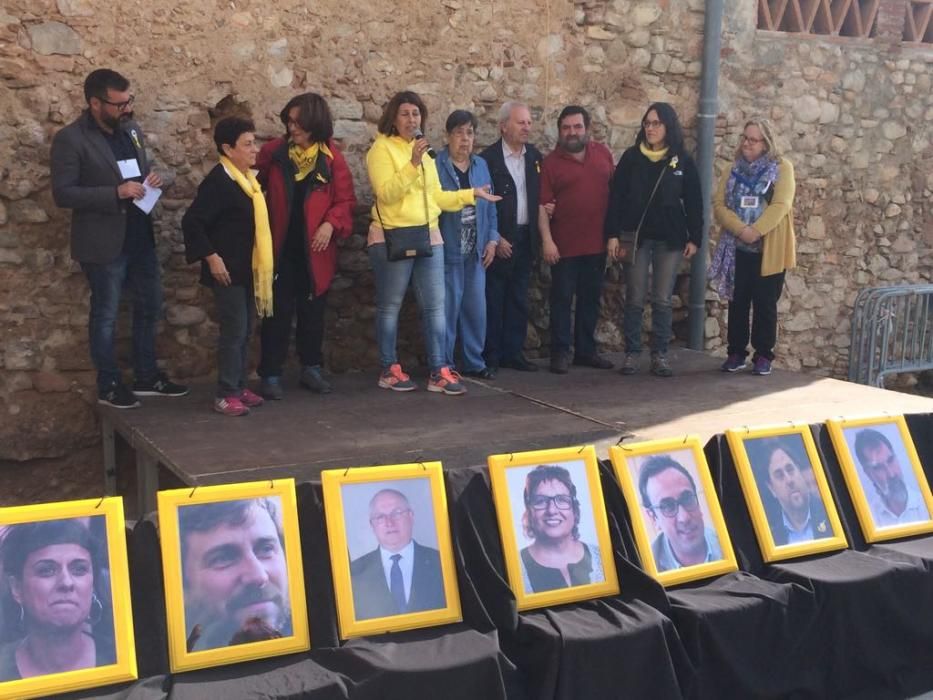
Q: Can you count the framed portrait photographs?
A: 7